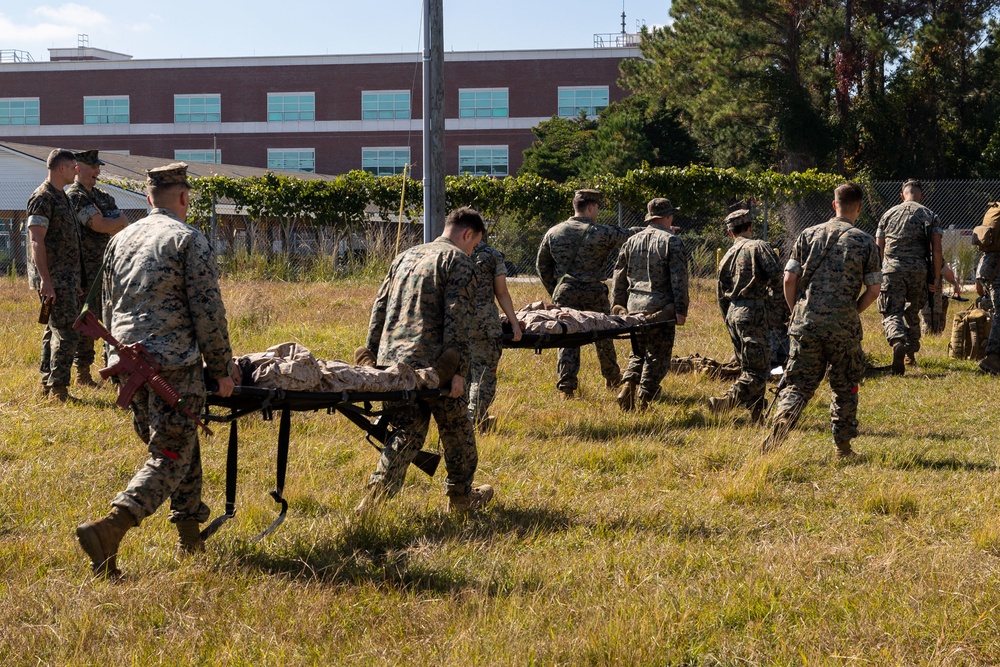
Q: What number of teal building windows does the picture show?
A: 11